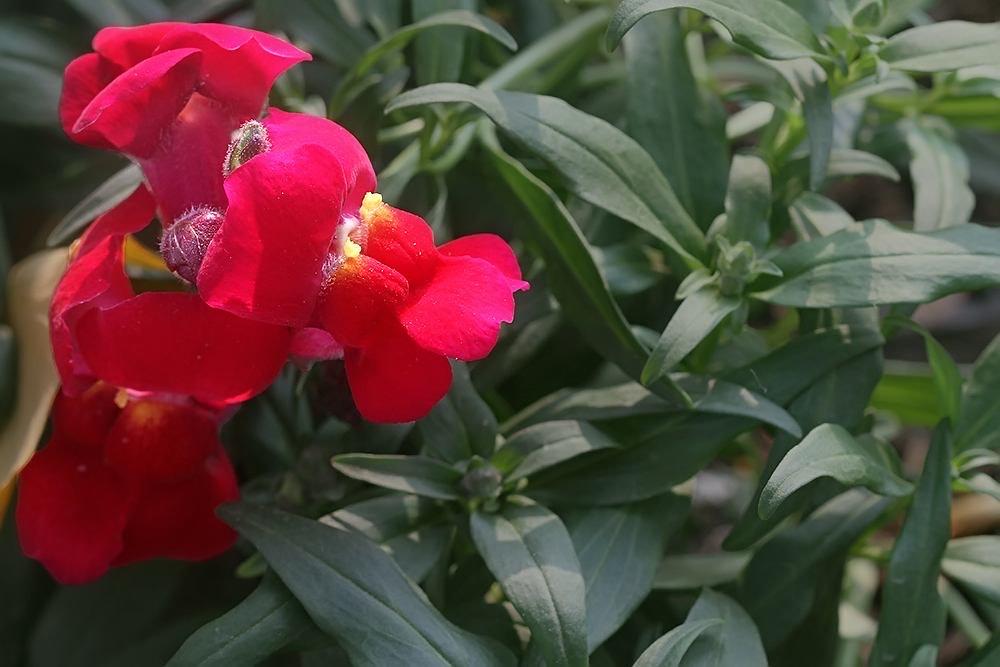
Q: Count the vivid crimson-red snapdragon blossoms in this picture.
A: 3